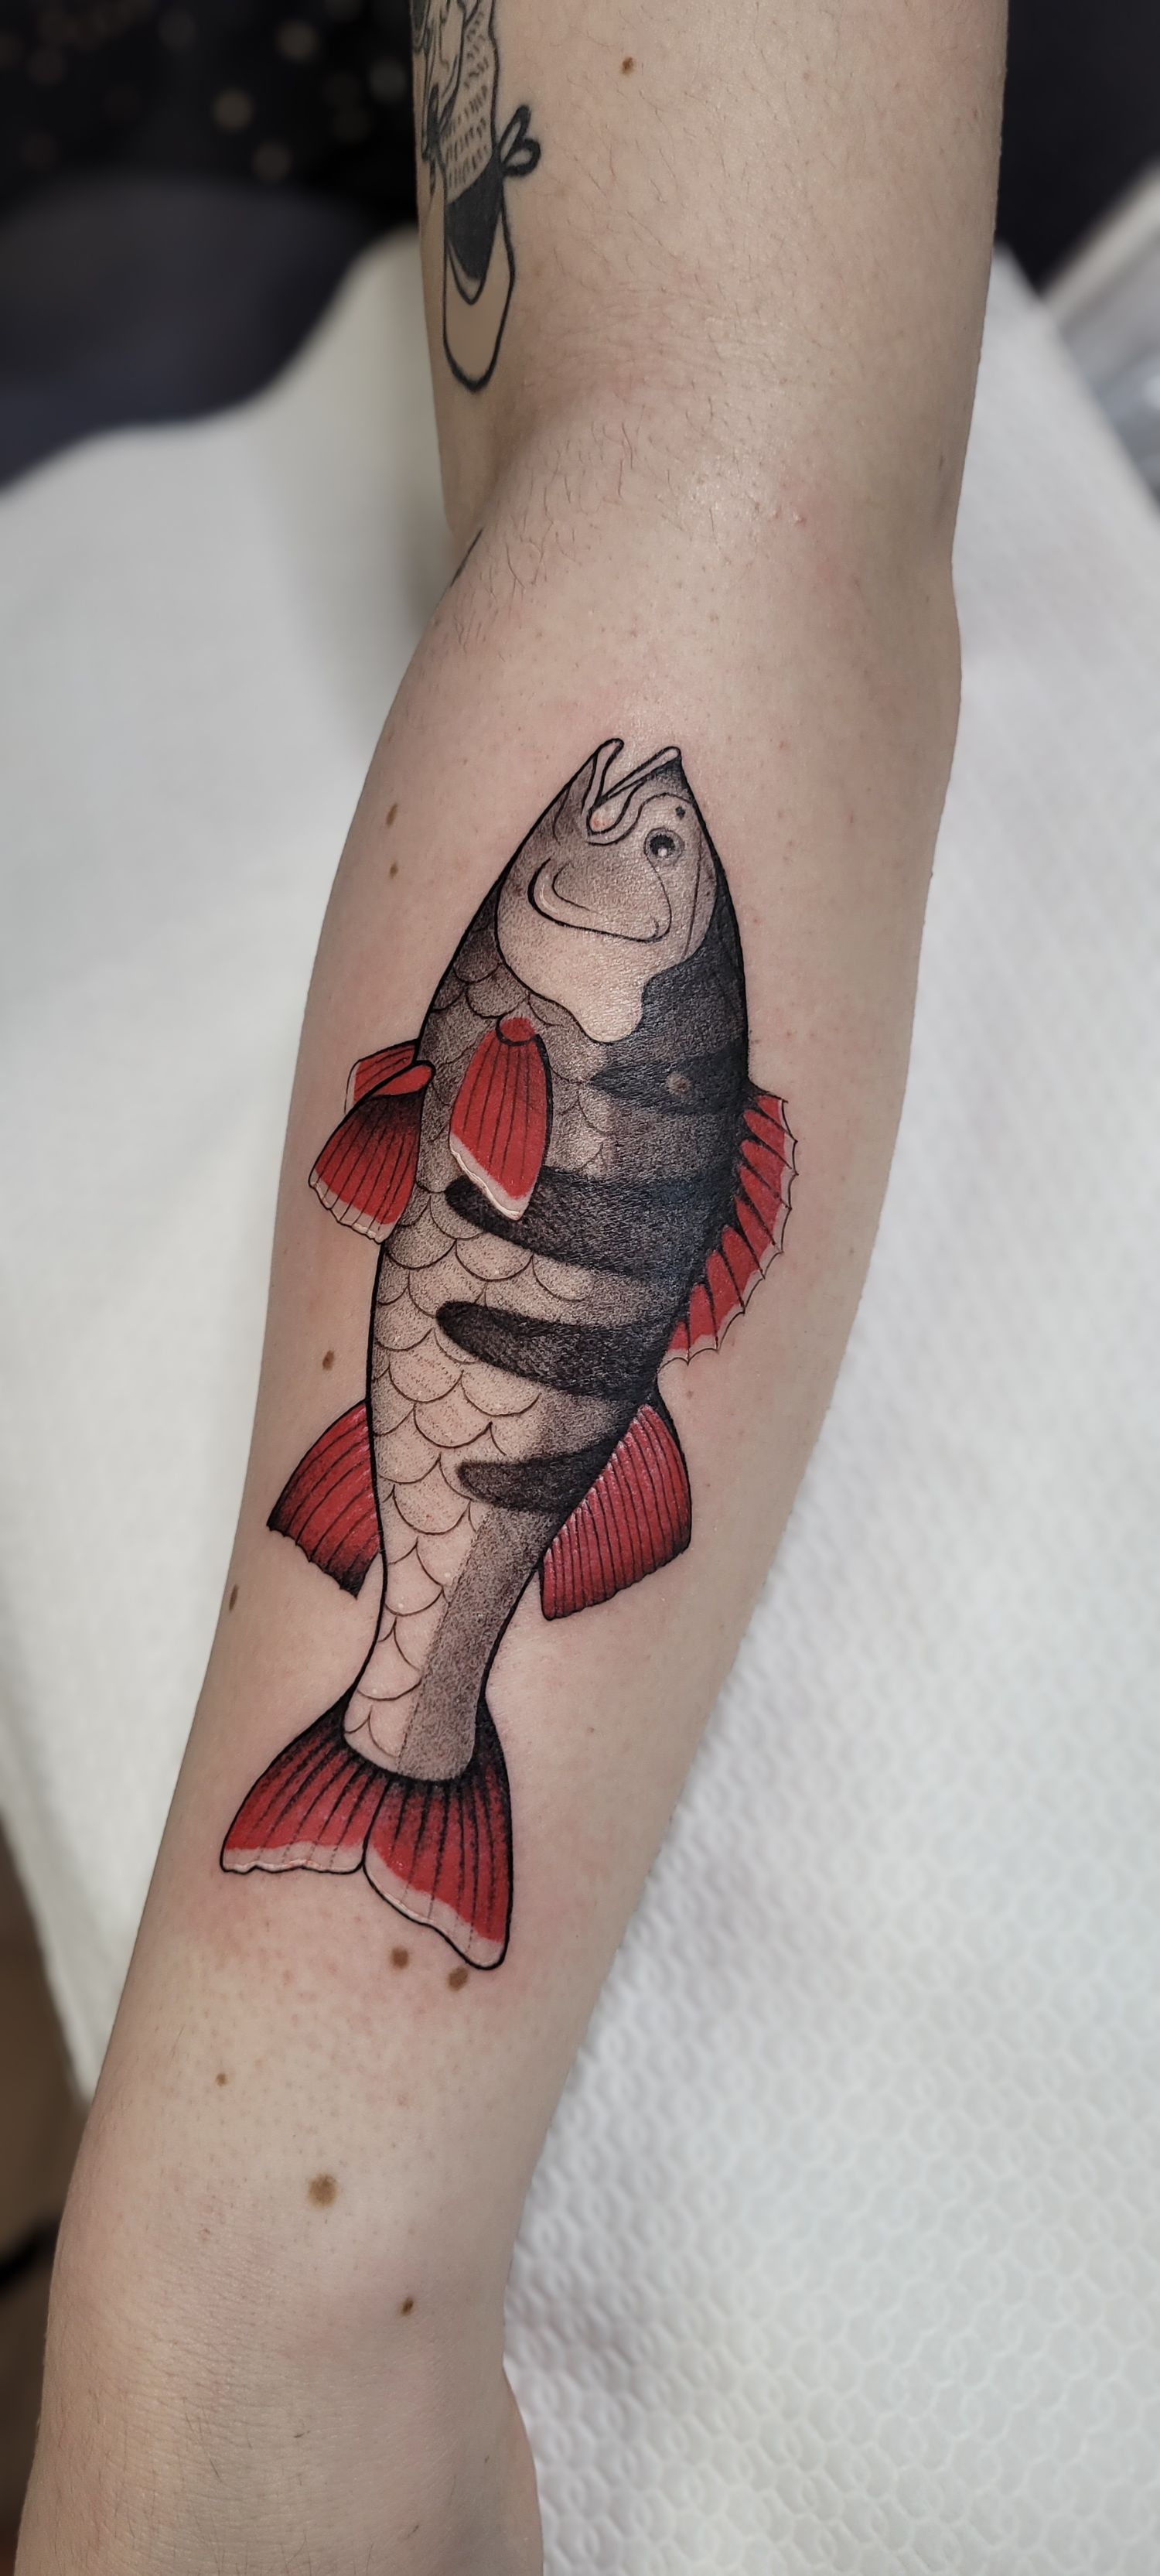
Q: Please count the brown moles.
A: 10